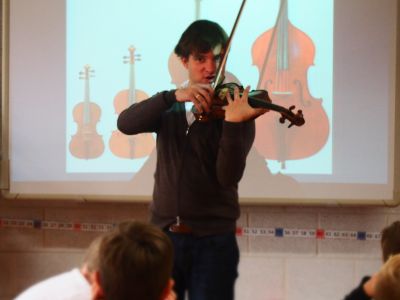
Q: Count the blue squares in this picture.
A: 3